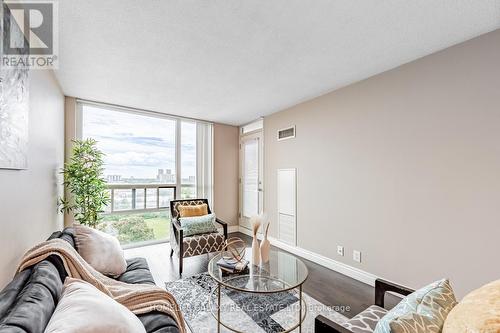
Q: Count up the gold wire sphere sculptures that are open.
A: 1